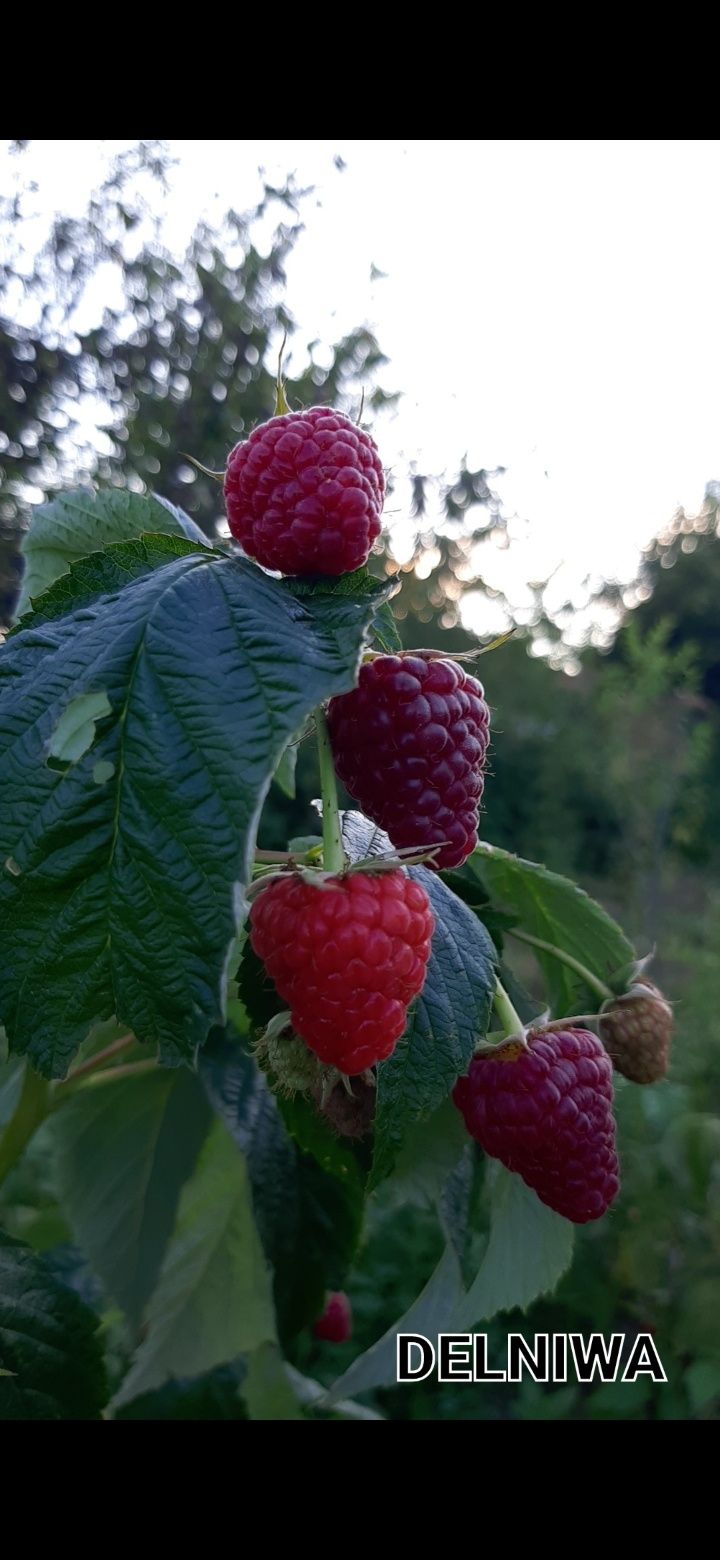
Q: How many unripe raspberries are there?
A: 3